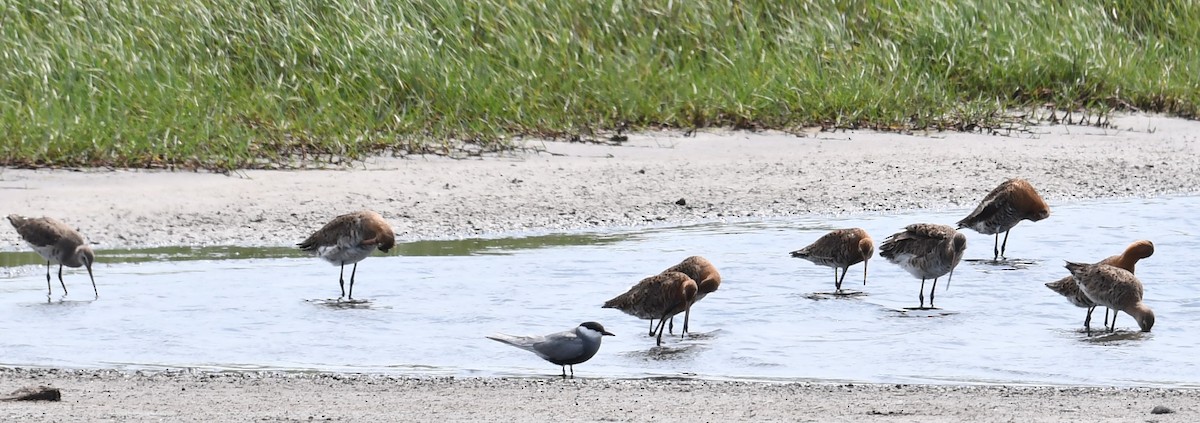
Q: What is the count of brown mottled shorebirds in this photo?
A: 9